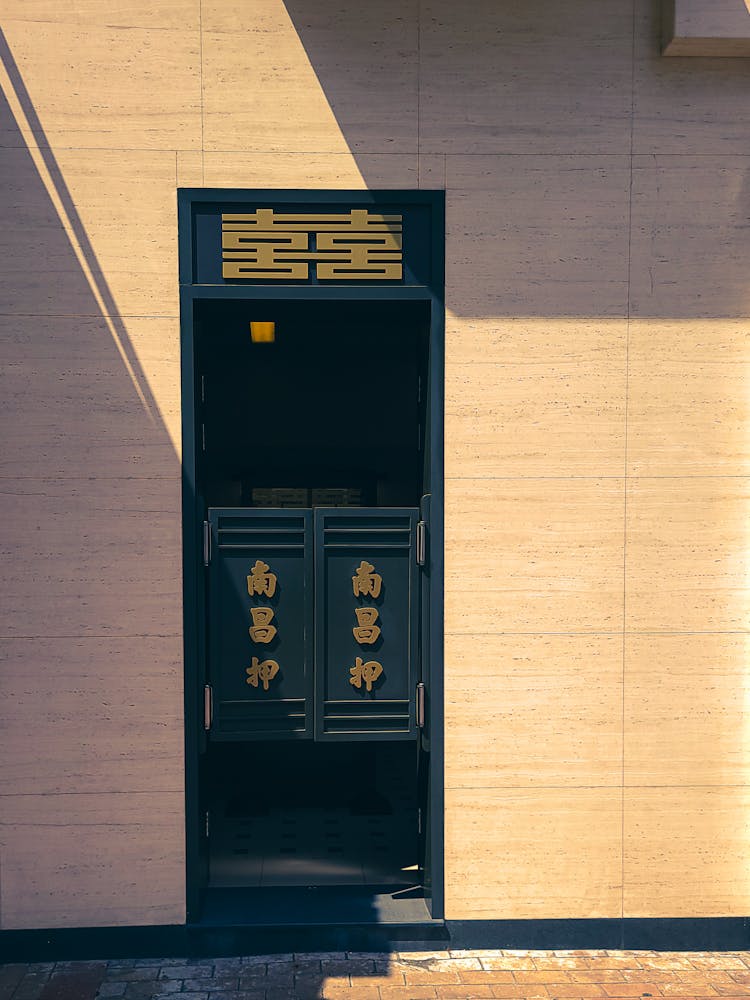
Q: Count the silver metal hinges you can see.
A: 4